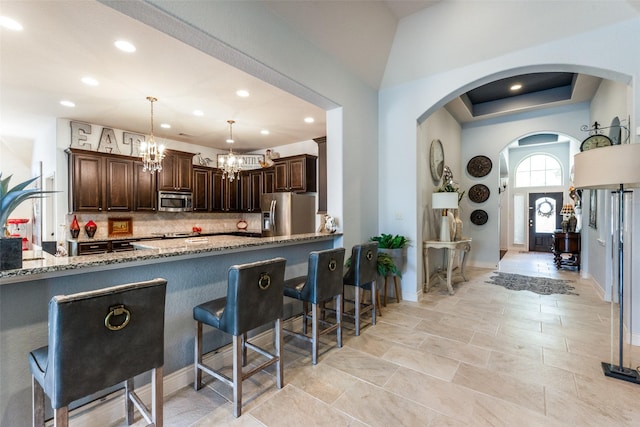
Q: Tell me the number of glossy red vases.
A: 2